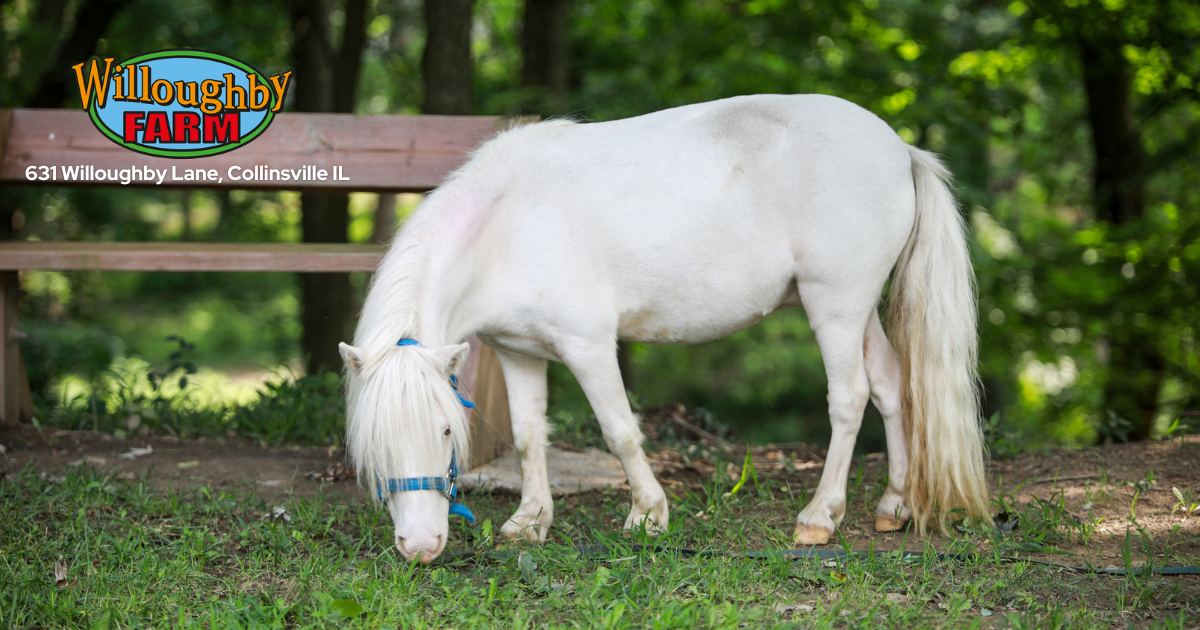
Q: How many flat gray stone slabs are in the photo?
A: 1